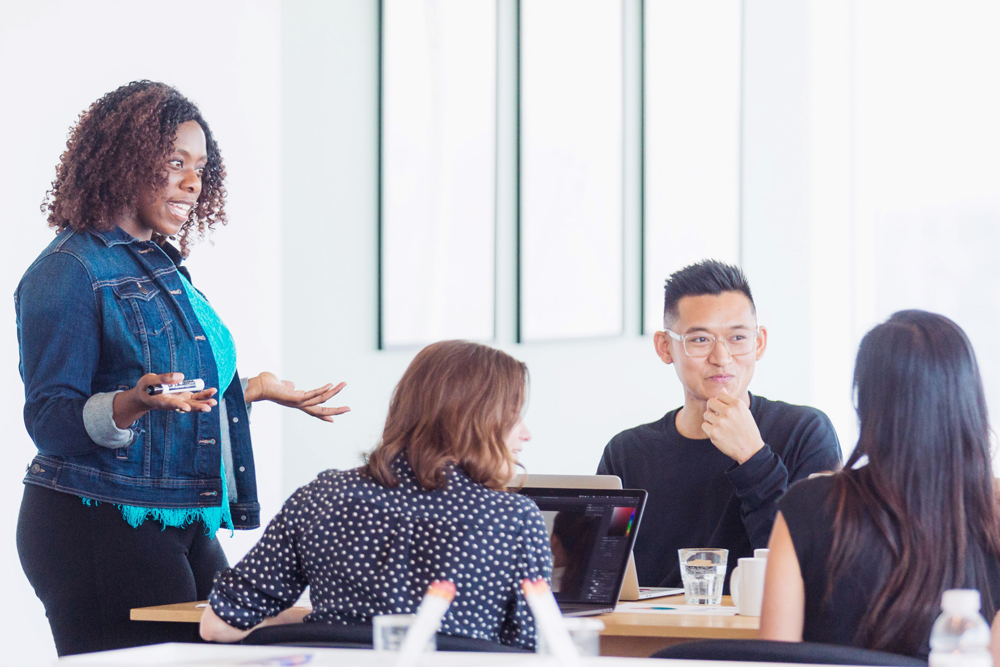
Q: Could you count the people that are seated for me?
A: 3